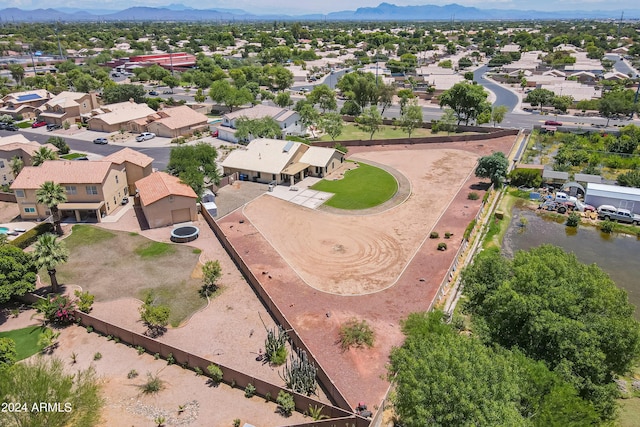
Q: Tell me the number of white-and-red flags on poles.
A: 0